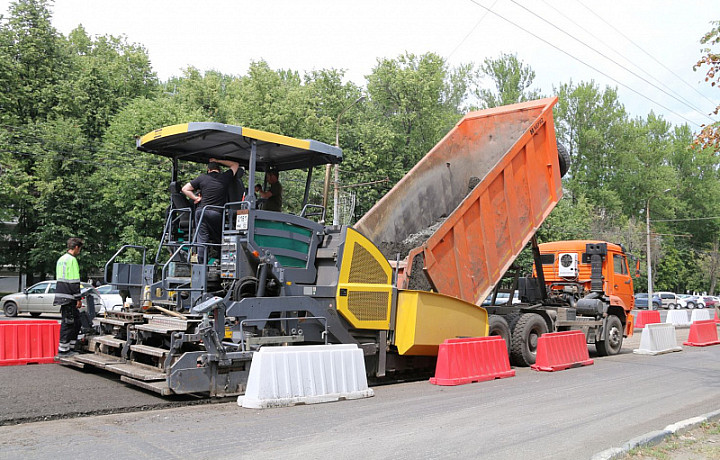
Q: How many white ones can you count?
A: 4